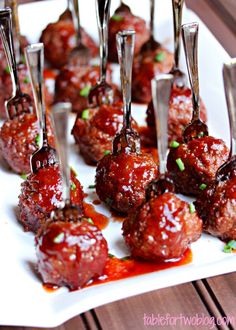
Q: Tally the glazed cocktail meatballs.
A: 15